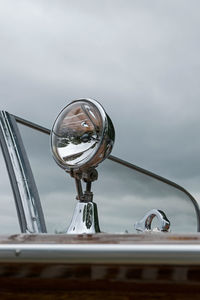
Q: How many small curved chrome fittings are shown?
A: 1